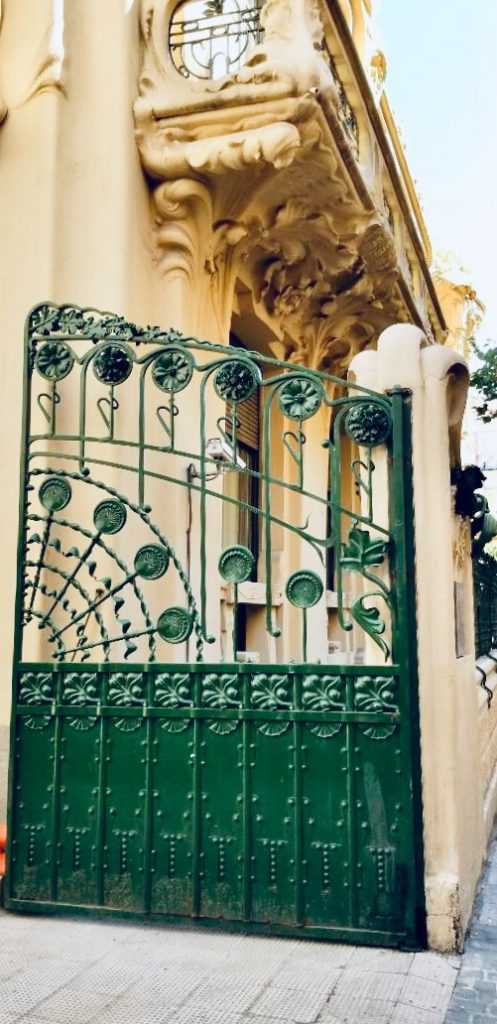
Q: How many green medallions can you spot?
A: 12